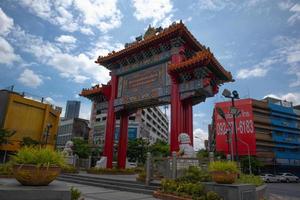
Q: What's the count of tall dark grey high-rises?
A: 1